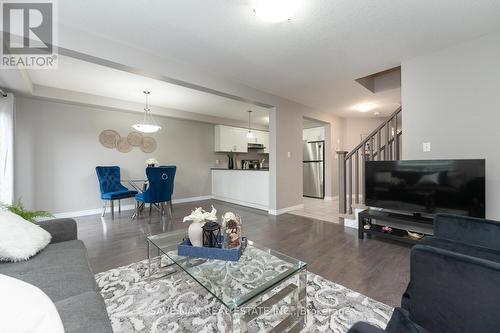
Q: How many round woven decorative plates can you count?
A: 4